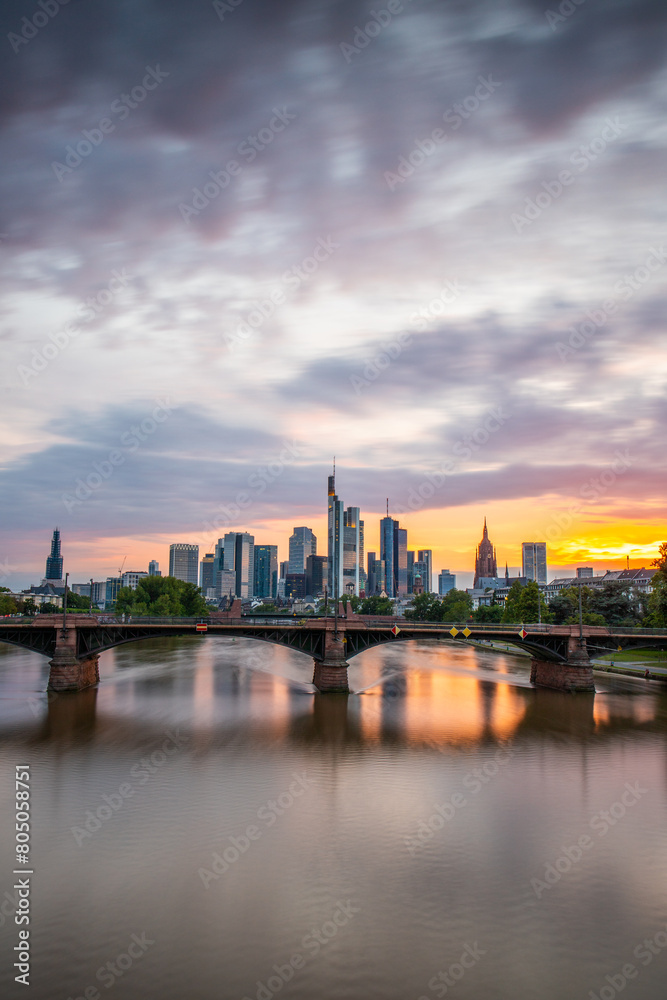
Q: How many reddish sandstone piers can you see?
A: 3